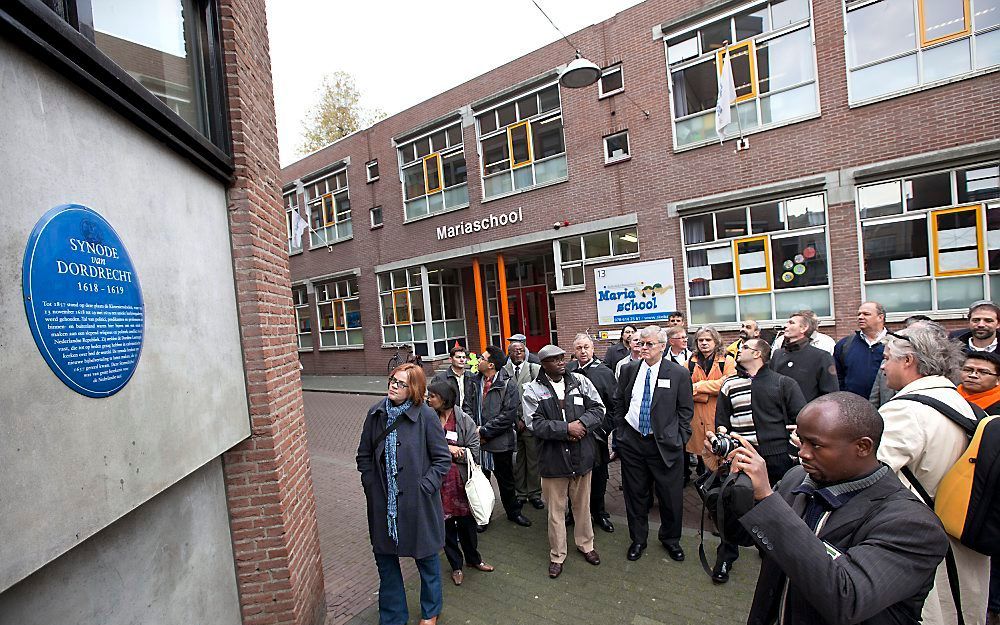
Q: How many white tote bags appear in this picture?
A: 1